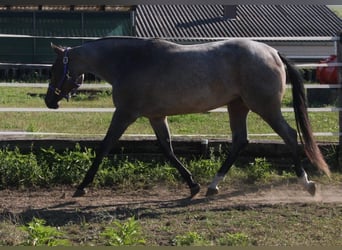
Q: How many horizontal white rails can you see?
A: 5